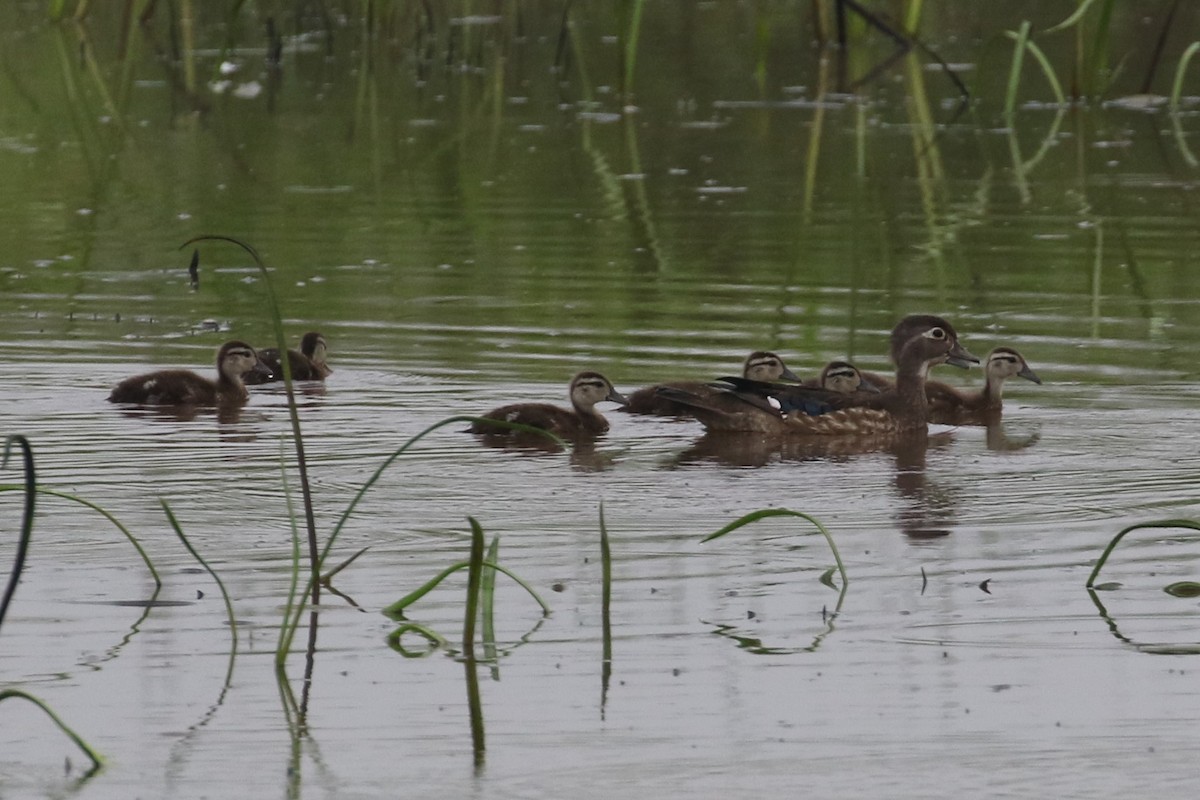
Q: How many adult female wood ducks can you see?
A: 1